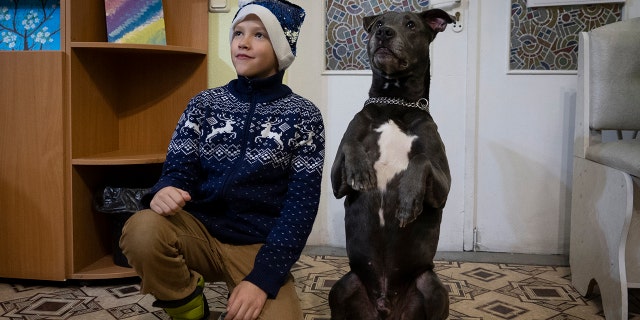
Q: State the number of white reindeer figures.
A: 4